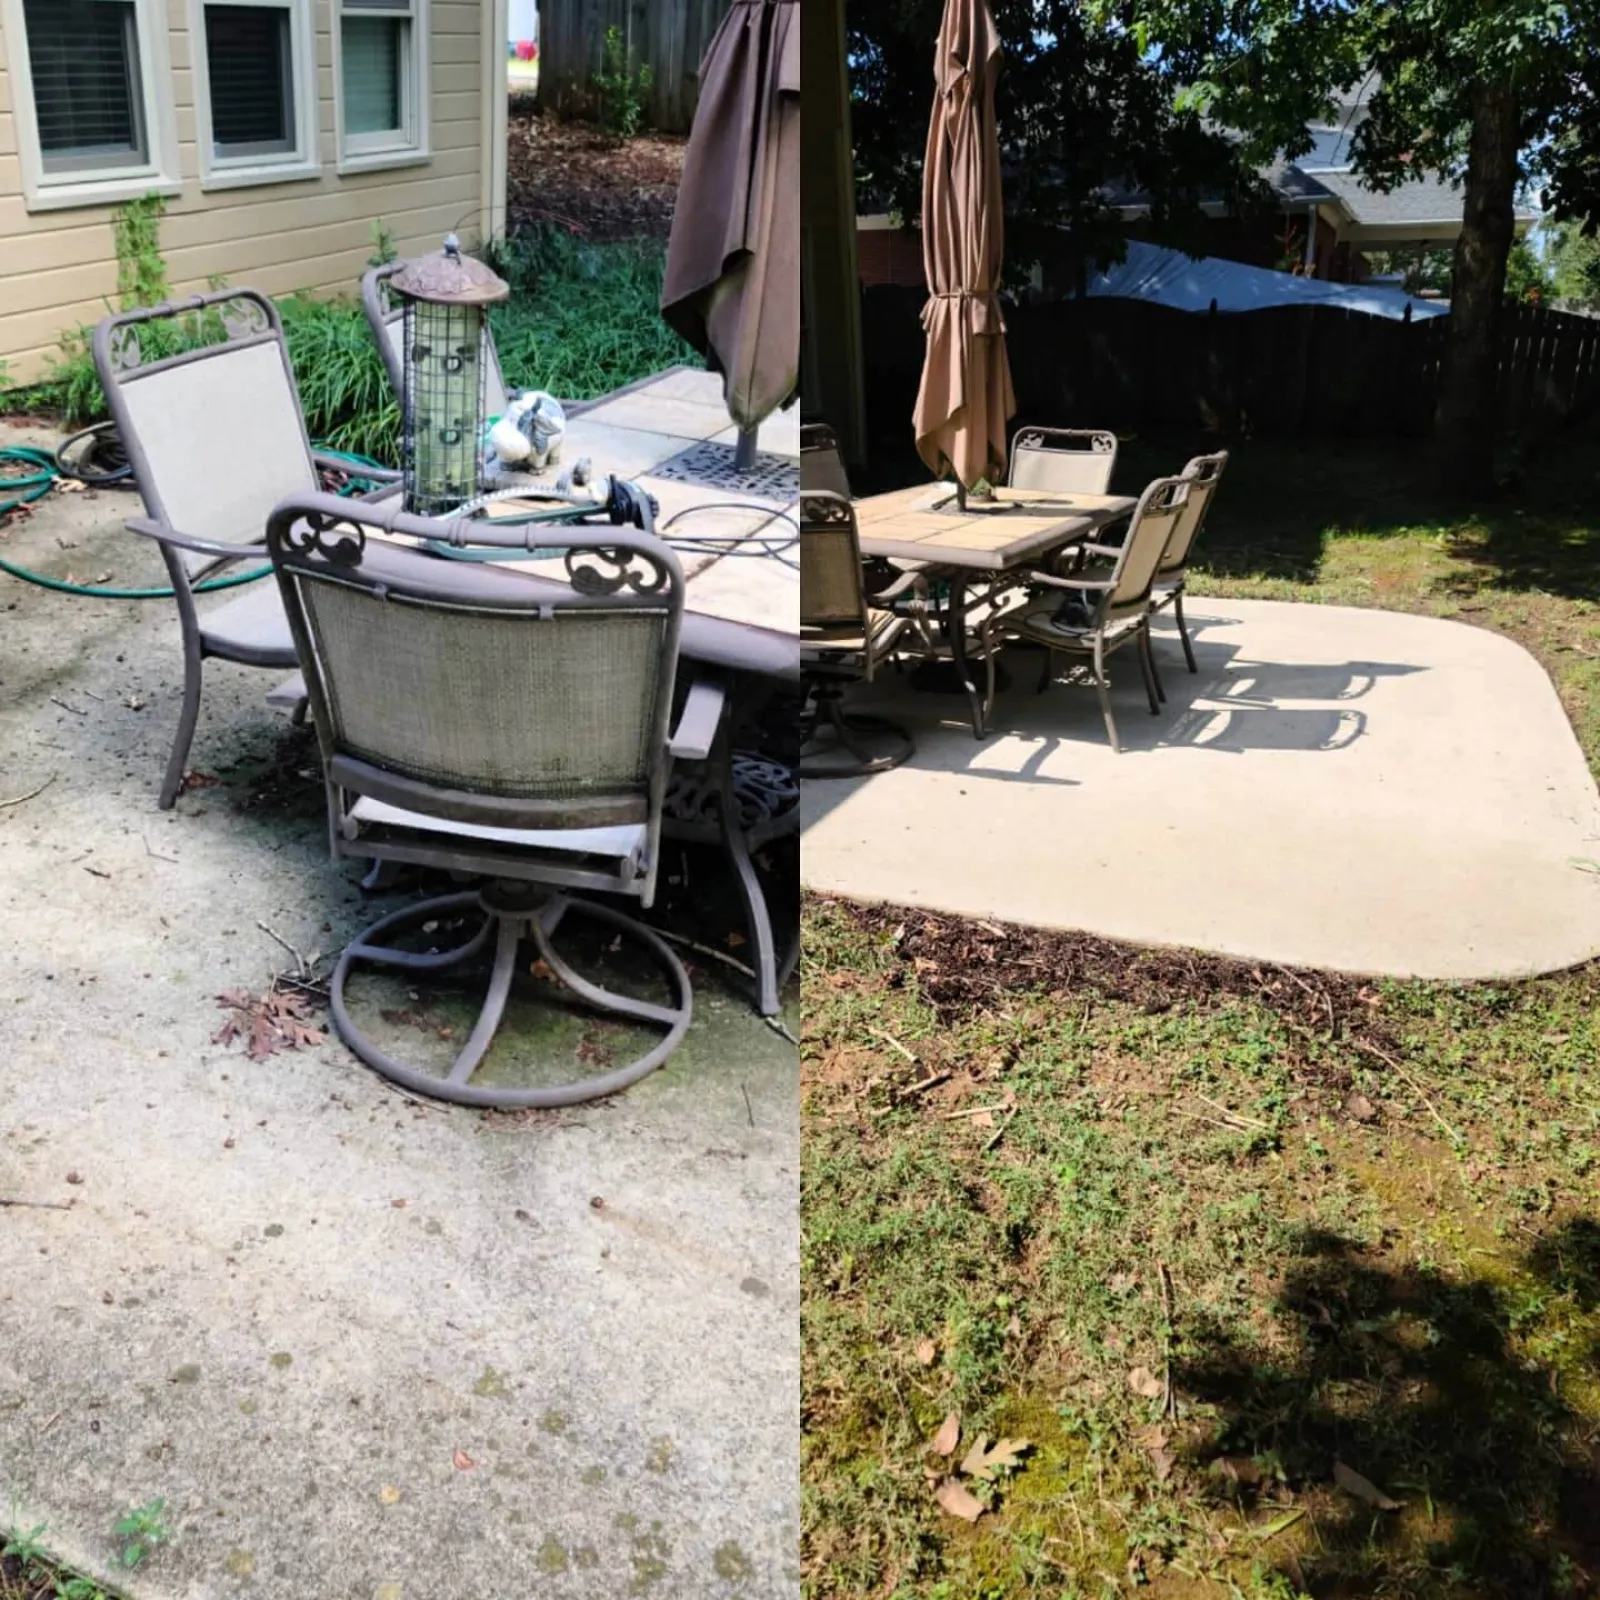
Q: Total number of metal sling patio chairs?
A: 8